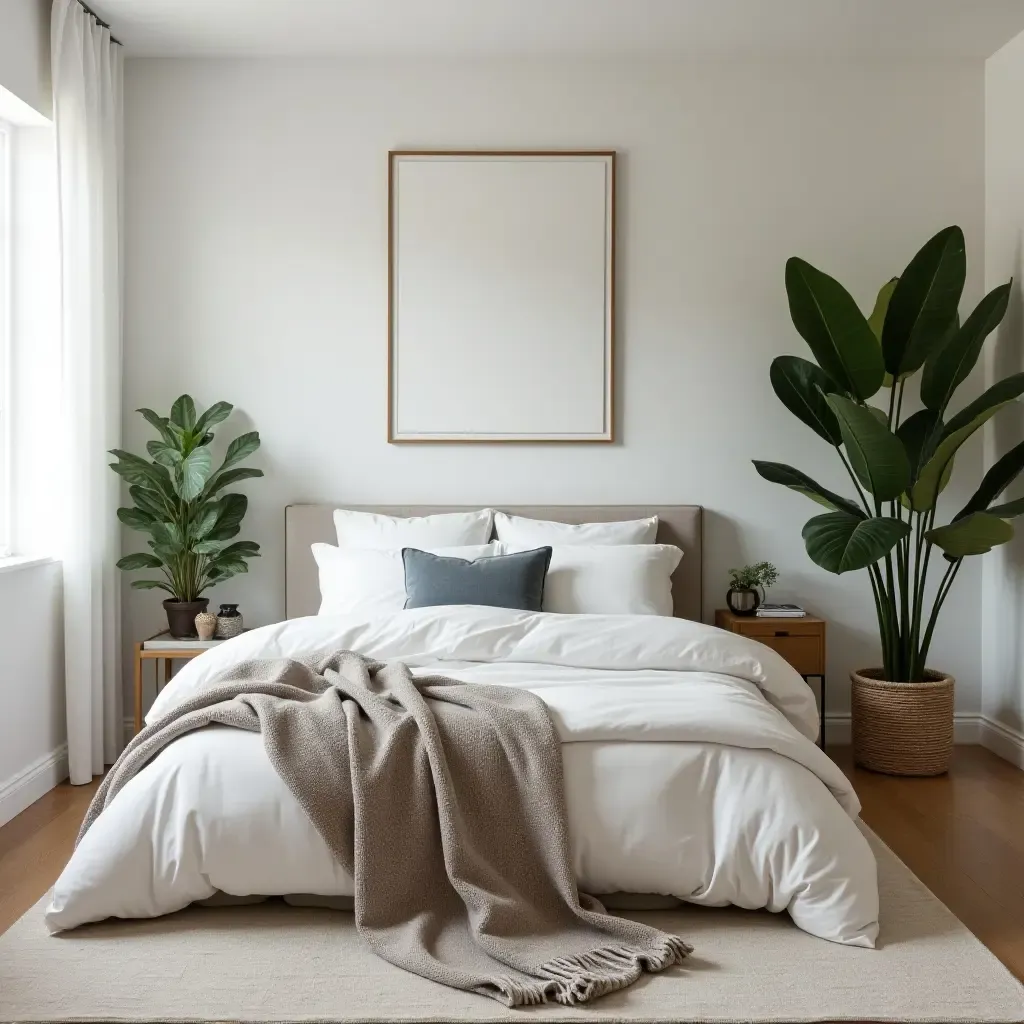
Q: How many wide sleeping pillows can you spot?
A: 4